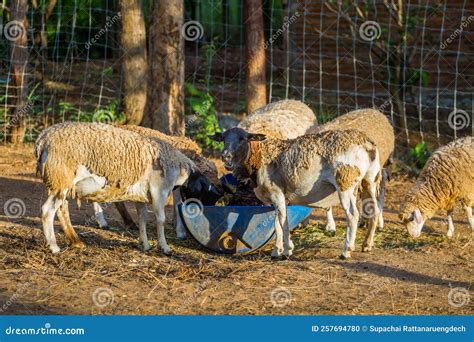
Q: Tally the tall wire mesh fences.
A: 1